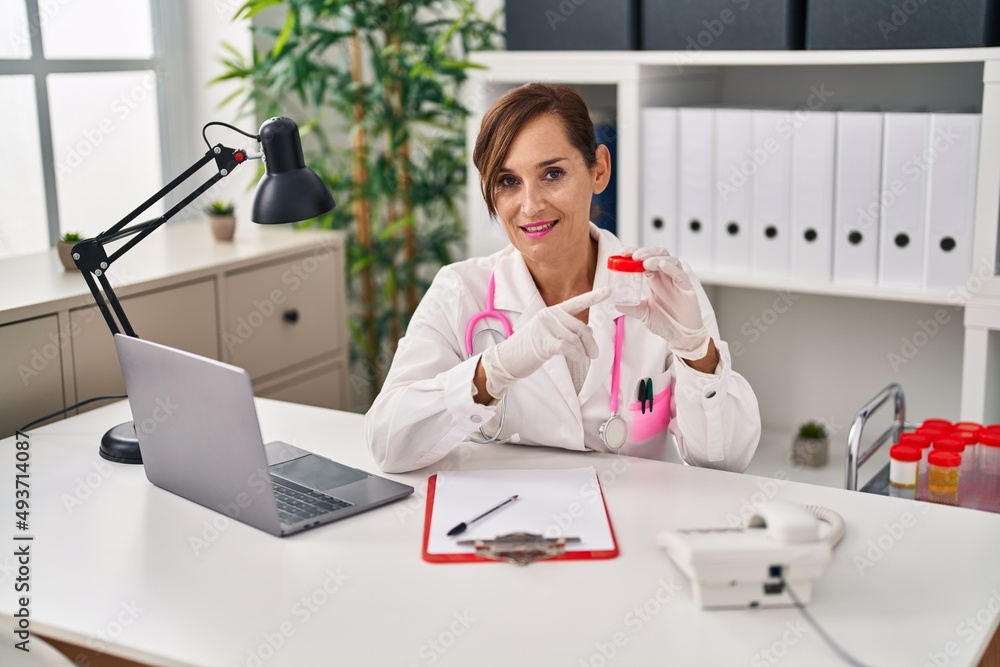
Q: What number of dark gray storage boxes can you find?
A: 3